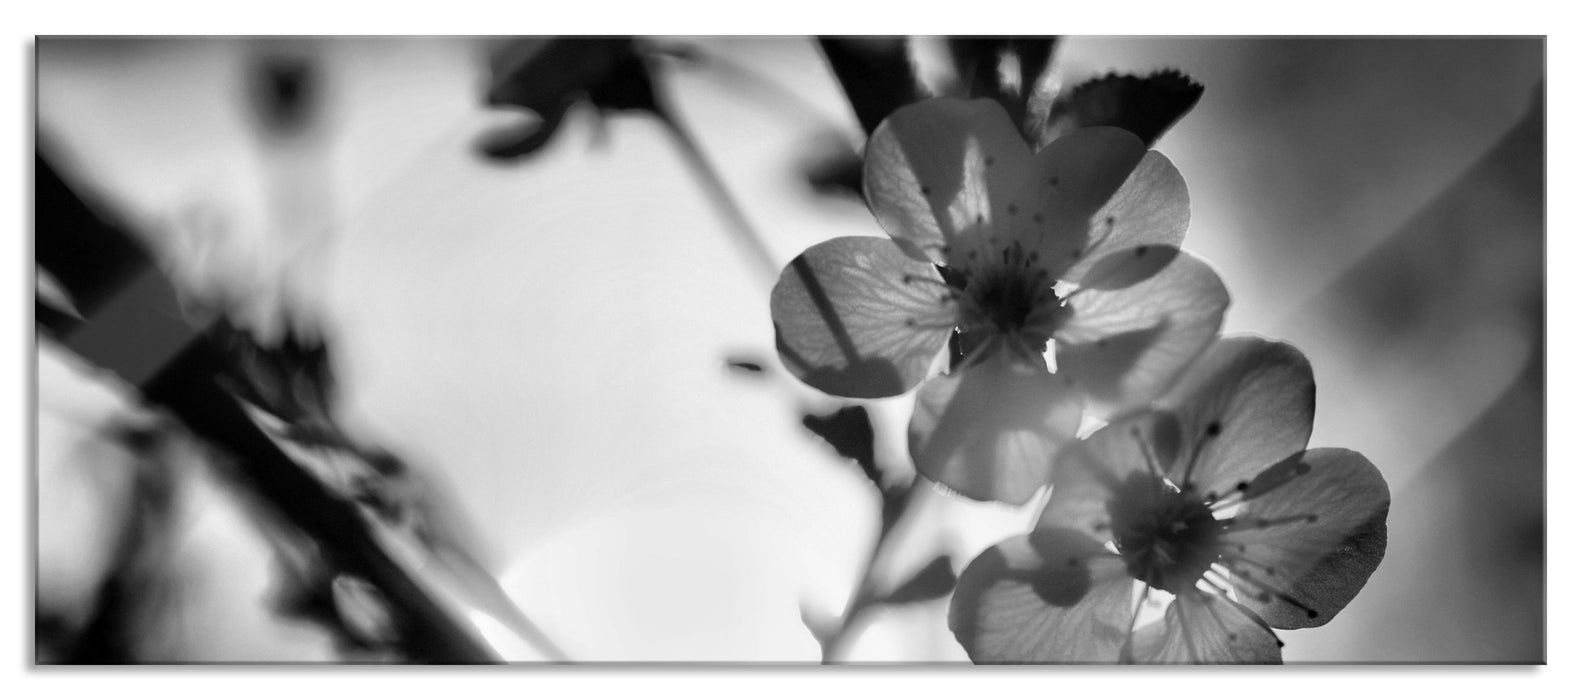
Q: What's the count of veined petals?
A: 10